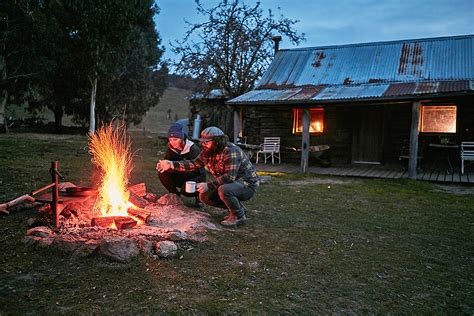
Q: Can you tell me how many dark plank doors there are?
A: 1